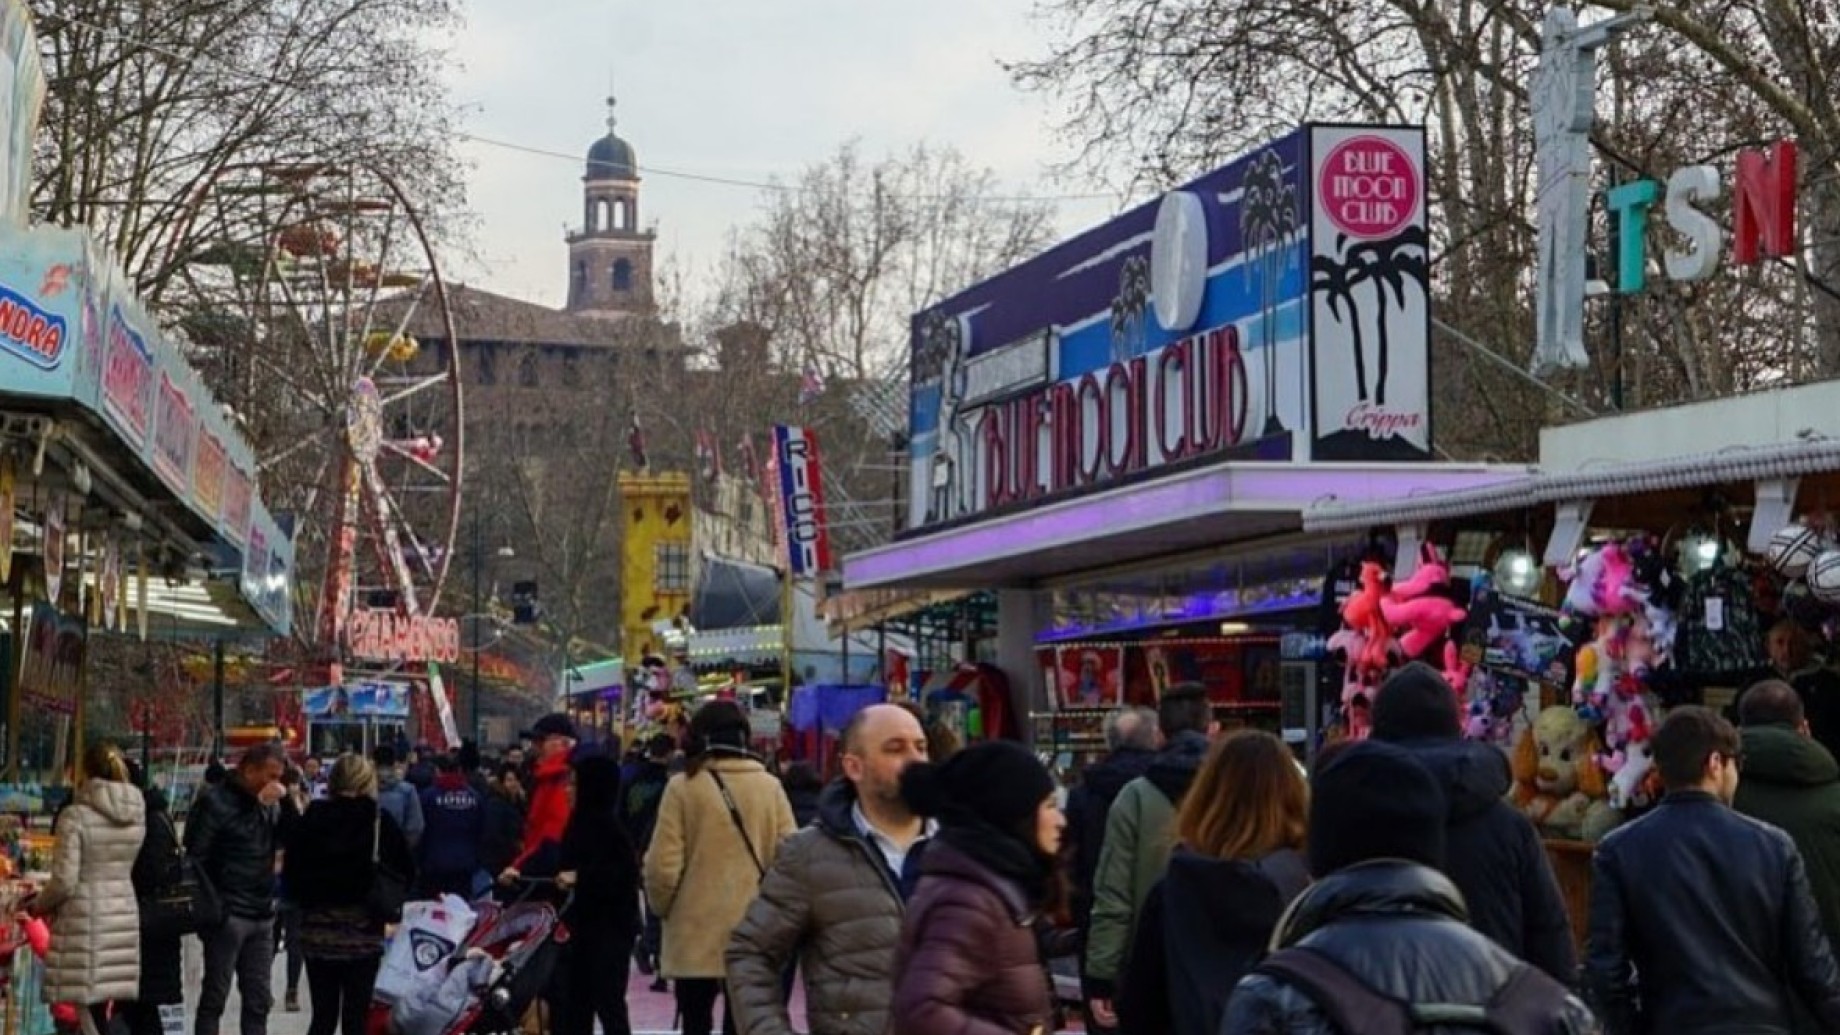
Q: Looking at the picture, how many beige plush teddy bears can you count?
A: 1